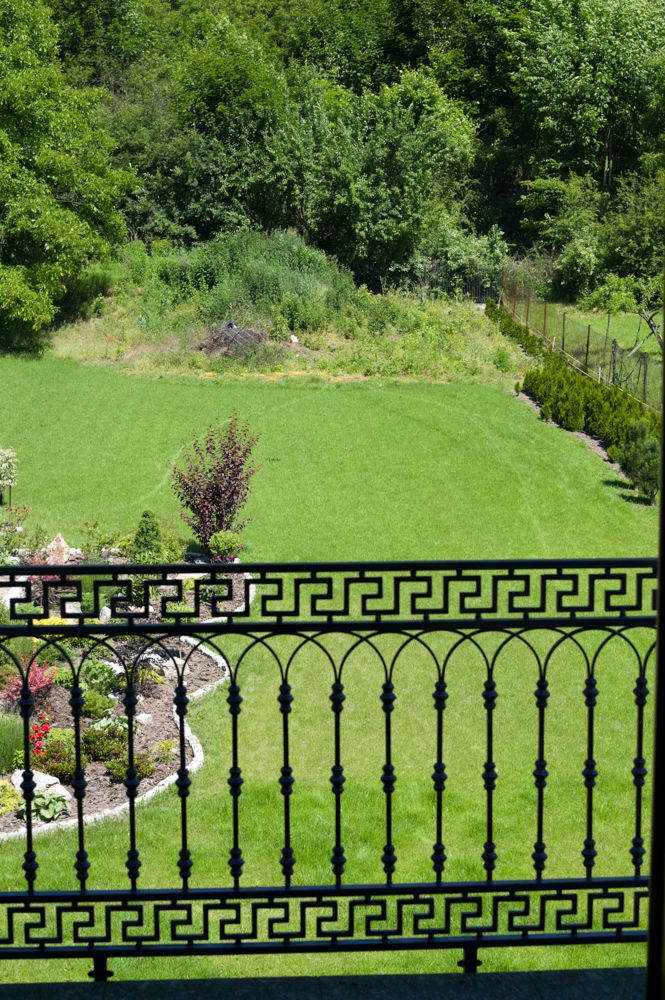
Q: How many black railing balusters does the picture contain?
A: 13